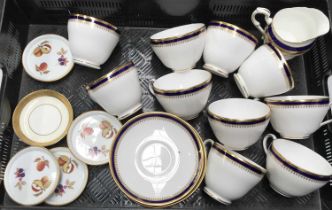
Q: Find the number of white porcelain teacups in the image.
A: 10